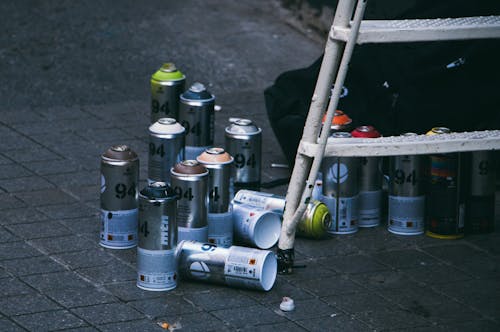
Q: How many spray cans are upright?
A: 14